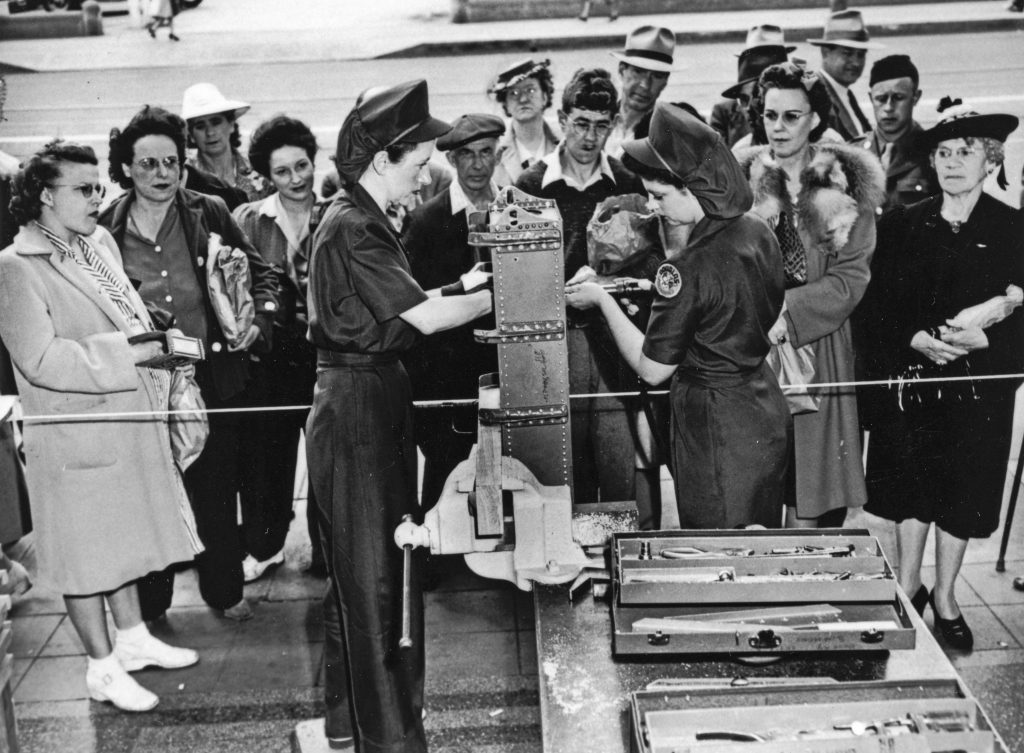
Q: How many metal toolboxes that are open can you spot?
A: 2